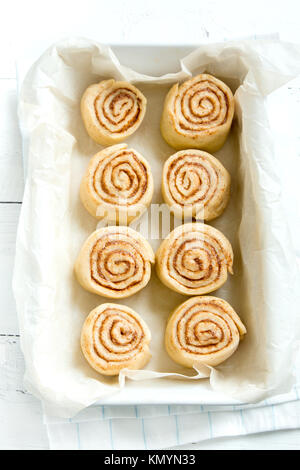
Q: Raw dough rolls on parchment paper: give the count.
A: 8